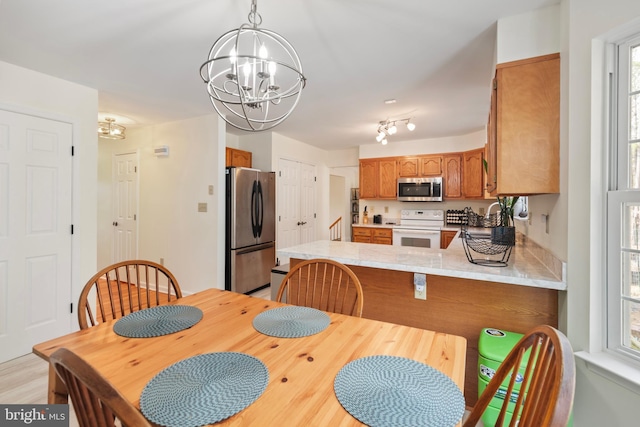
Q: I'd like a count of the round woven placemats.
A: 4